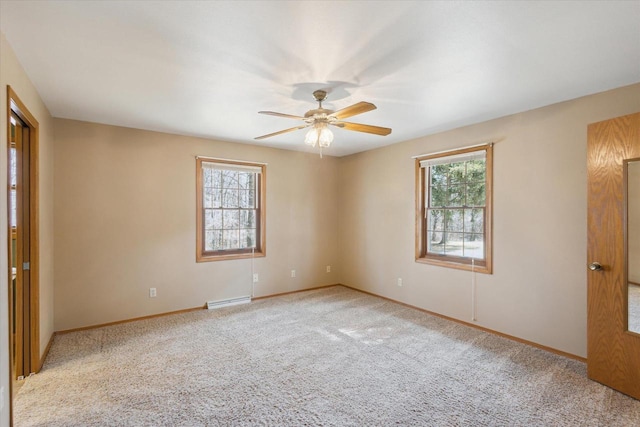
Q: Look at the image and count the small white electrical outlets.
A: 5